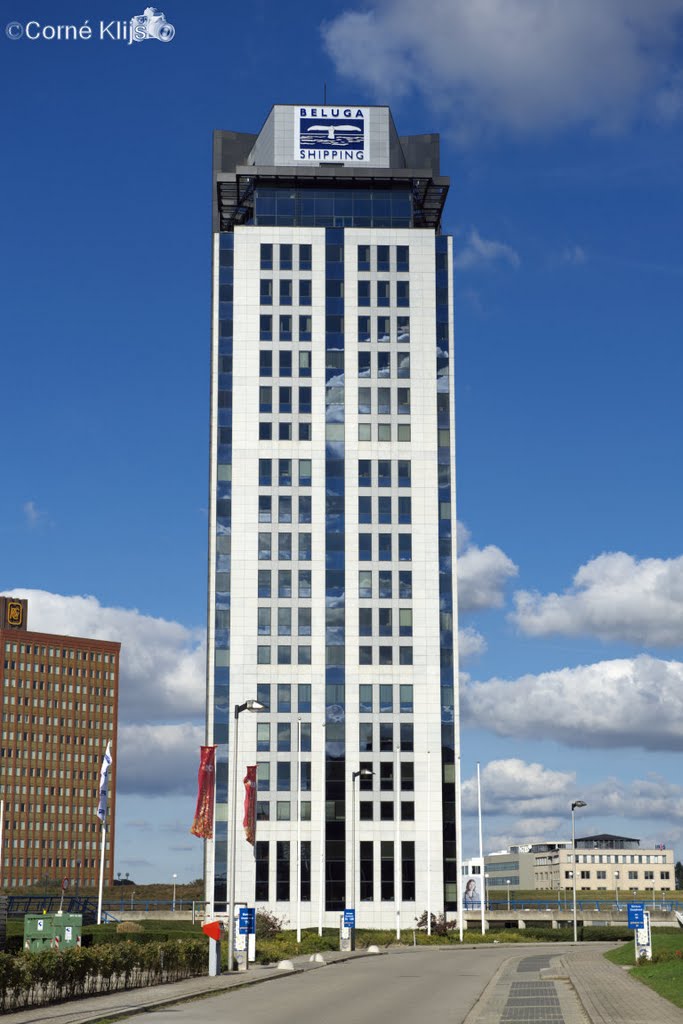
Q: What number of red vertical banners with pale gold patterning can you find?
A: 2